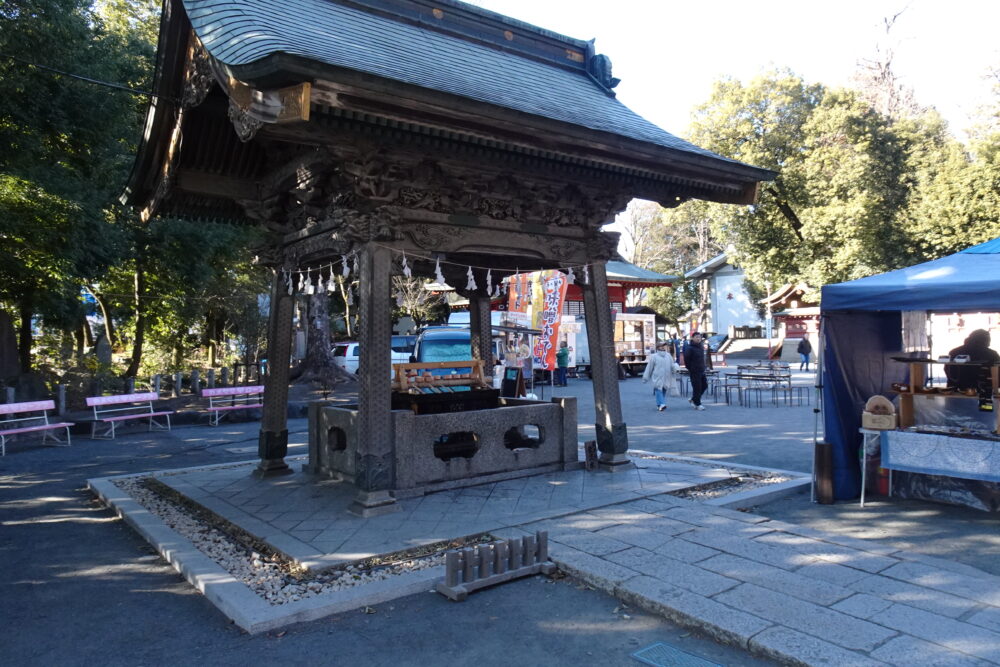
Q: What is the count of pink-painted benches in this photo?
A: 3